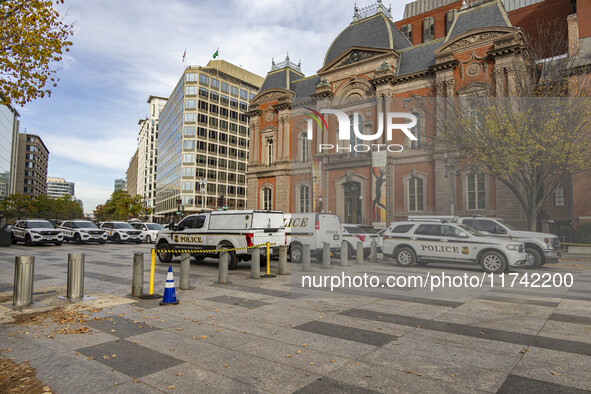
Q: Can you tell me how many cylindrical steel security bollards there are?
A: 12